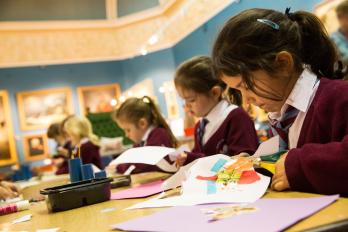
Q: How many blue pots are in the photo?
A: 3